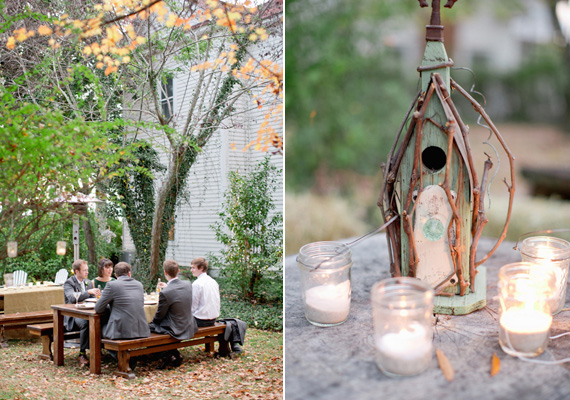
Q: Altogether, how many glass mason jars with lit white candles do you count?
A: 4